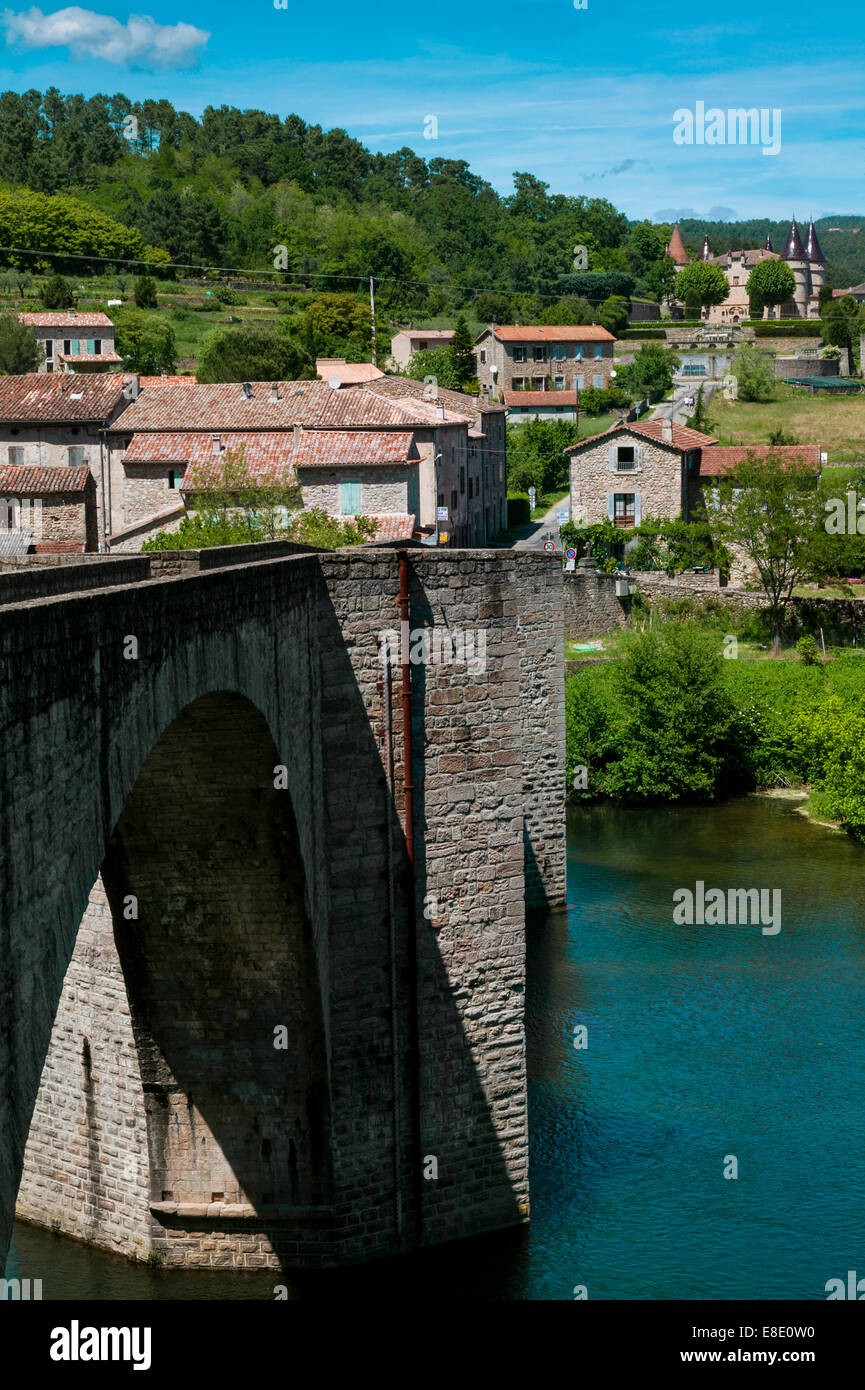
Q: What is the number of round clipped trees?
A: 2